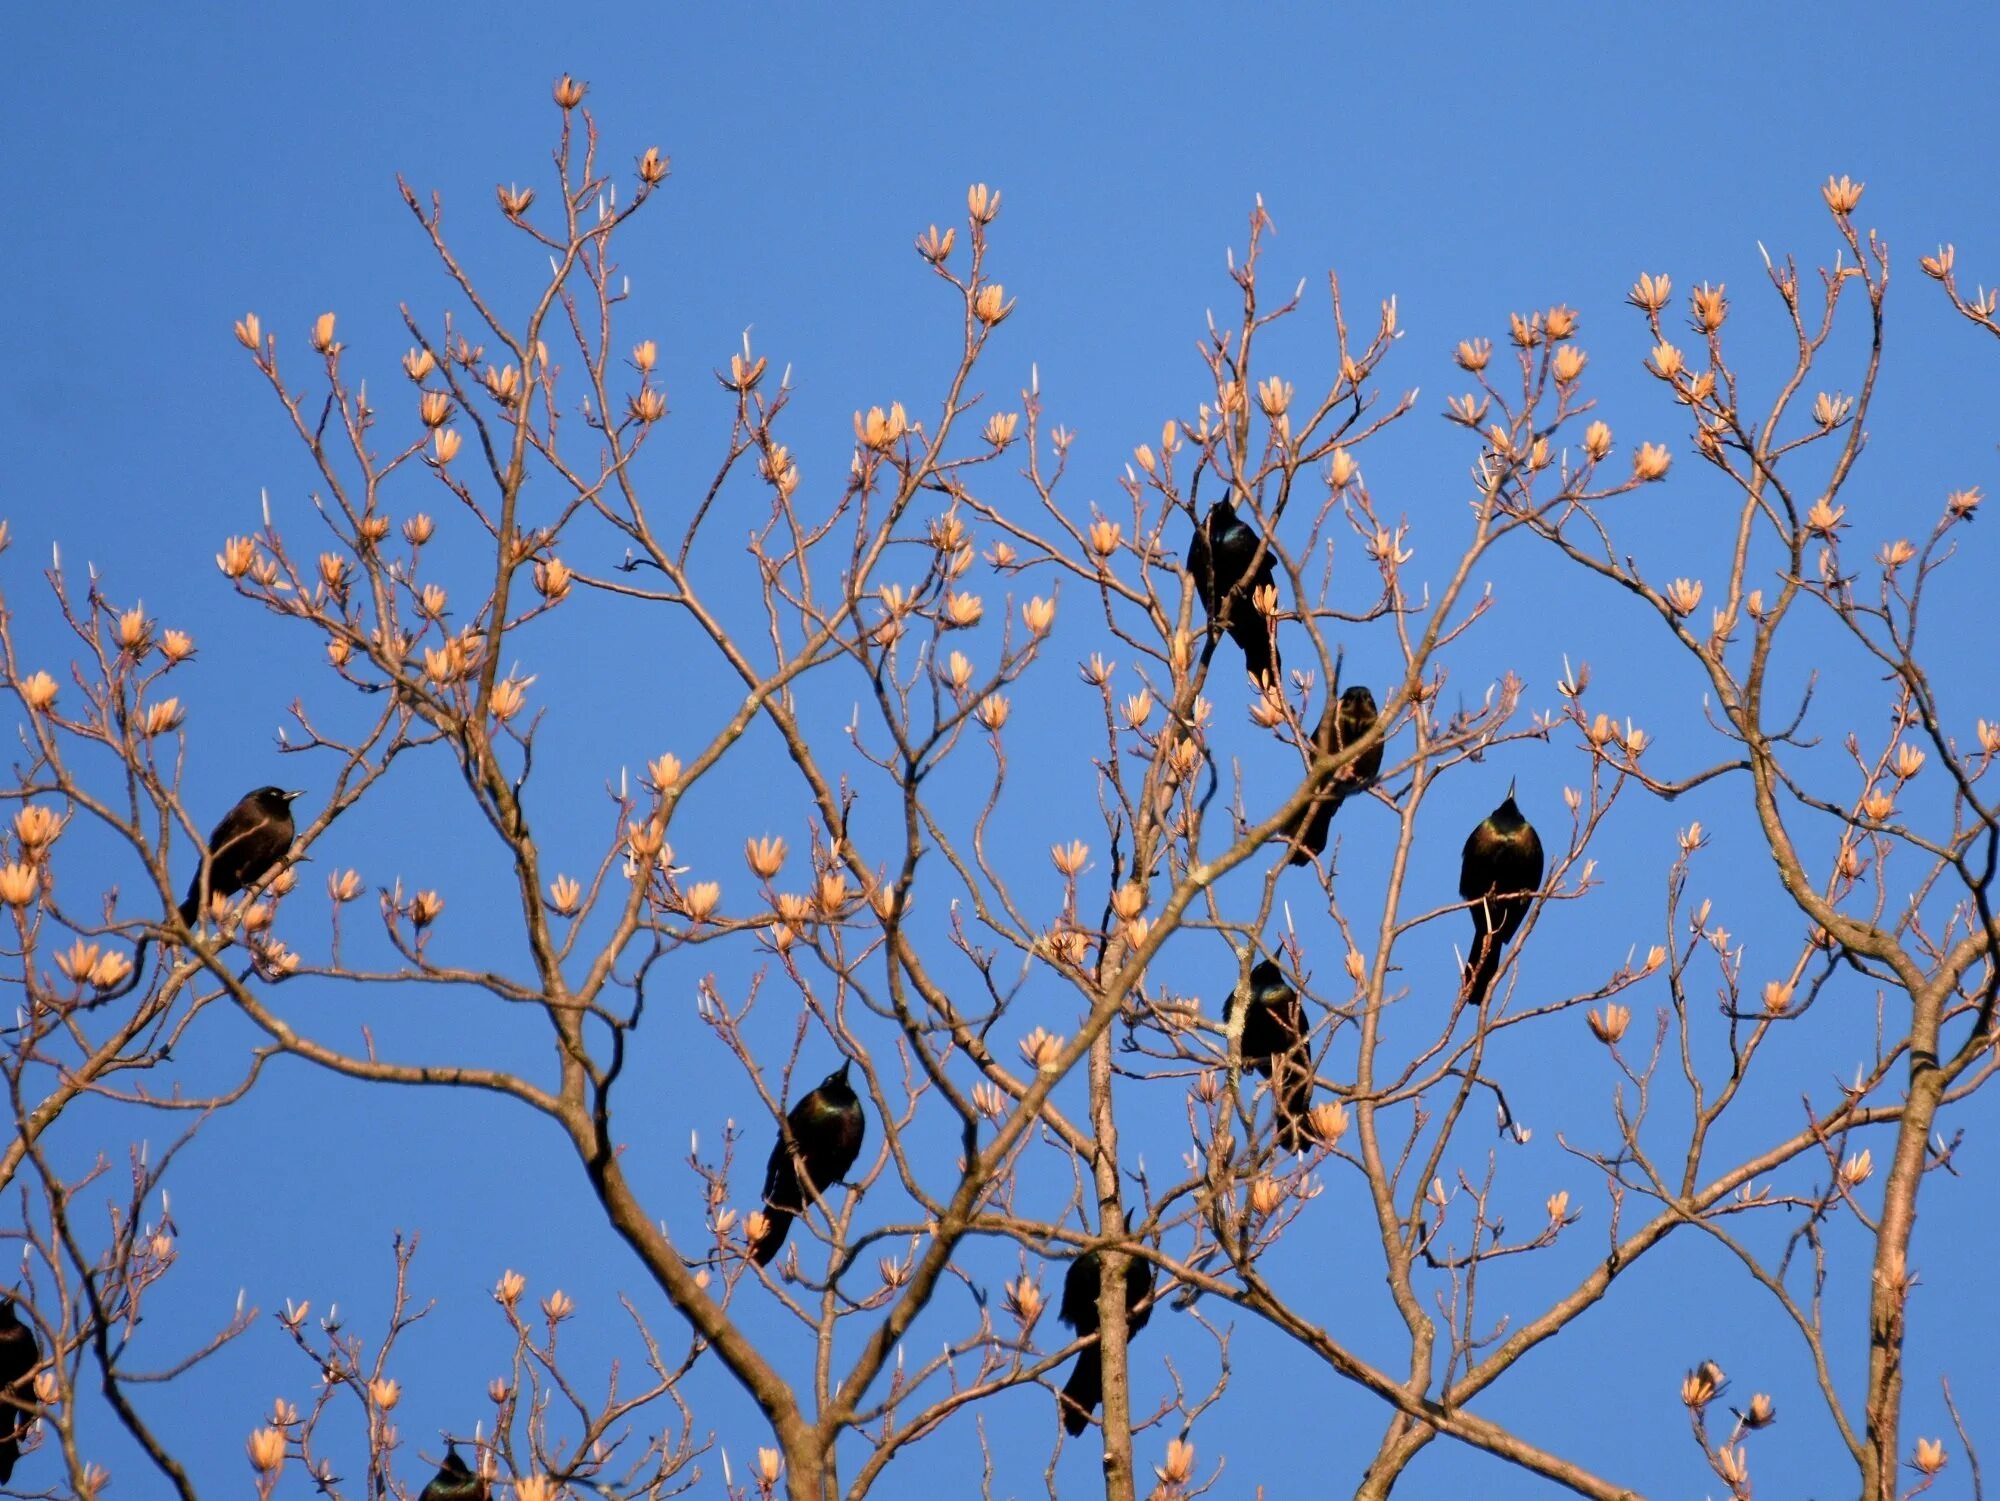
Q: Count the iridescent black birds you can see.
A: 9